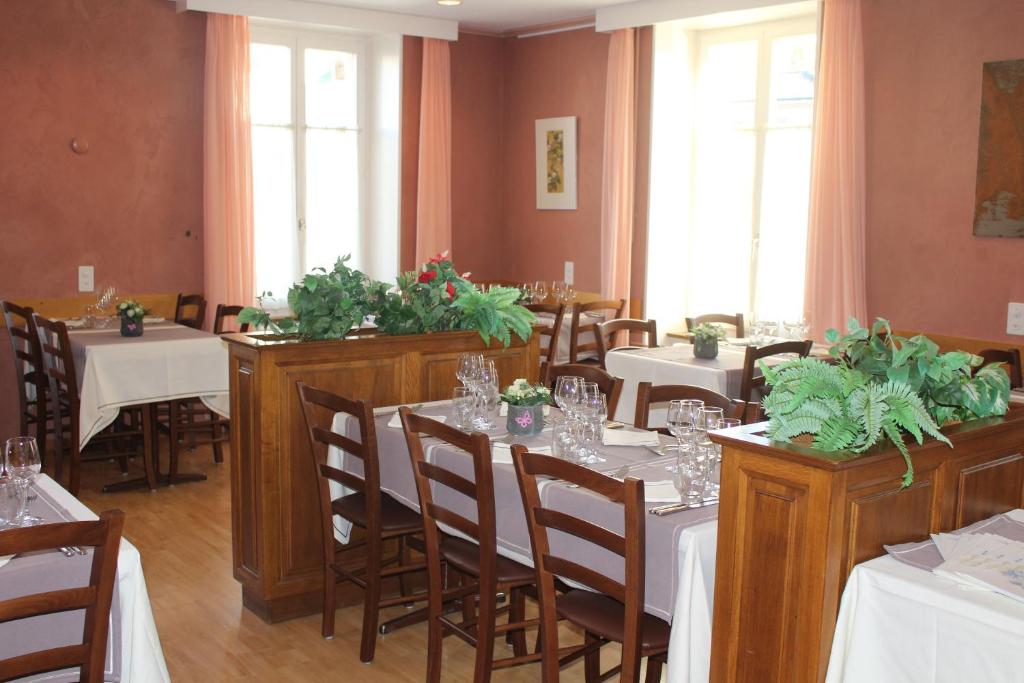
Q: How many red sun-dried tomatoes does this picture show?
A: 0